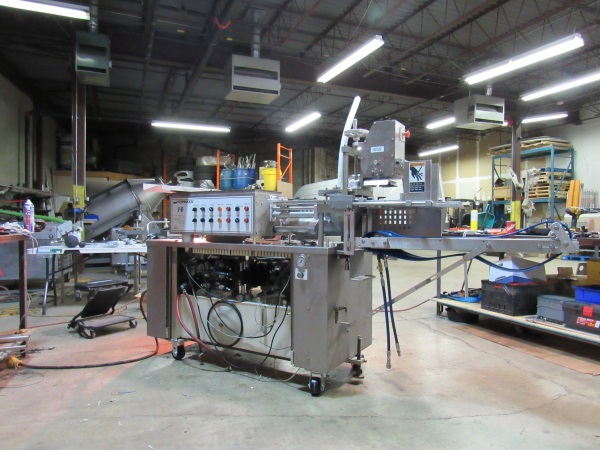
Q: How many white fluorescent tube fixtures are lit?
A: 9